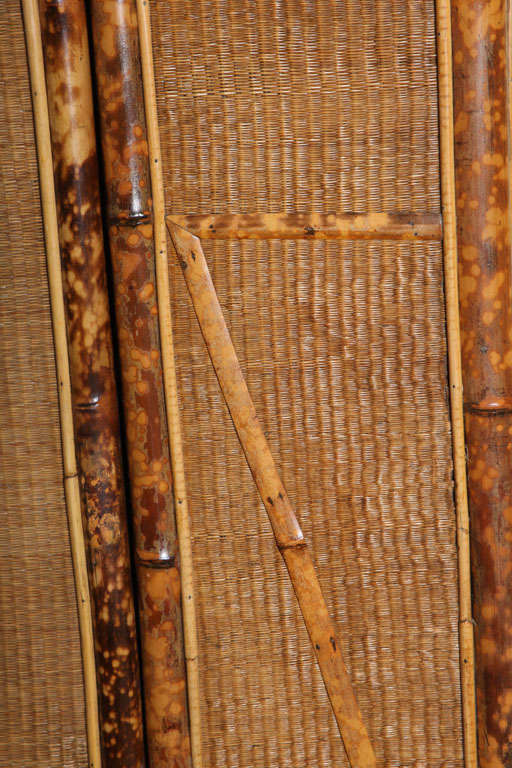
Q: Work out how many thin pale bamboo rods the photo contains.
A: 3